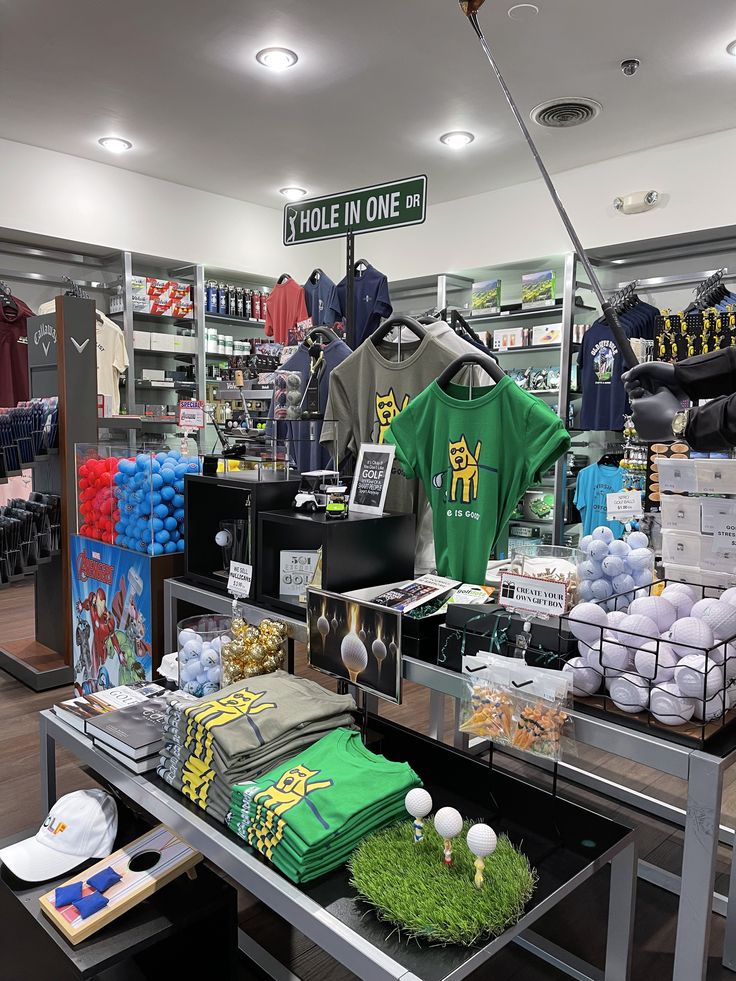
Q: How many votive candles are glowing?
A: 0